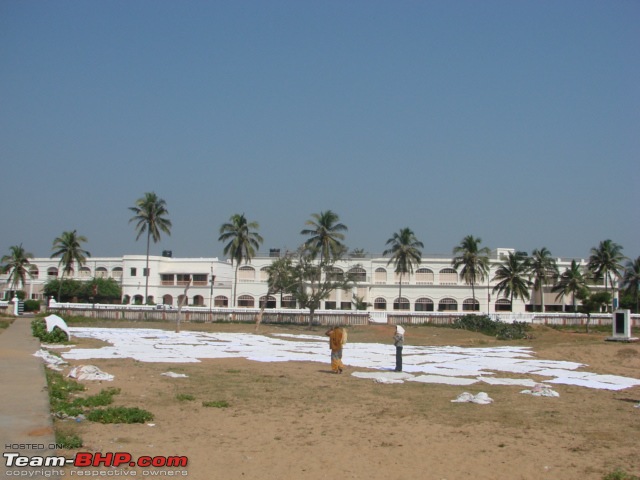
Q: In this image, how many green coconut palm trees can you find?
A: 12